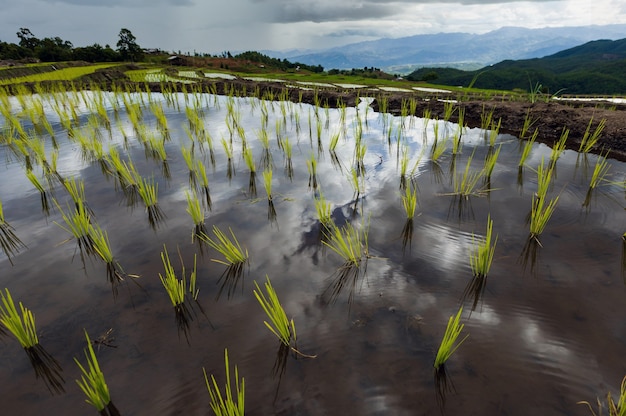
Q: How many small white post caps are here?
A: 0